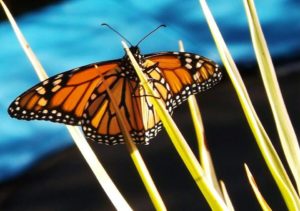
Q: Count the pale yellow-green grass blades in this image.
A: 8